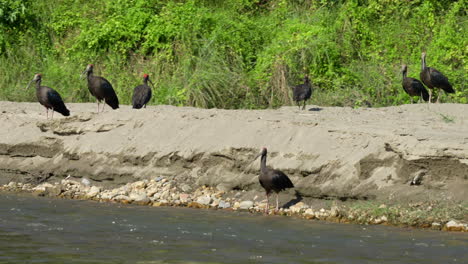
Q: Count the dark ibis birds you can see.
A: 7